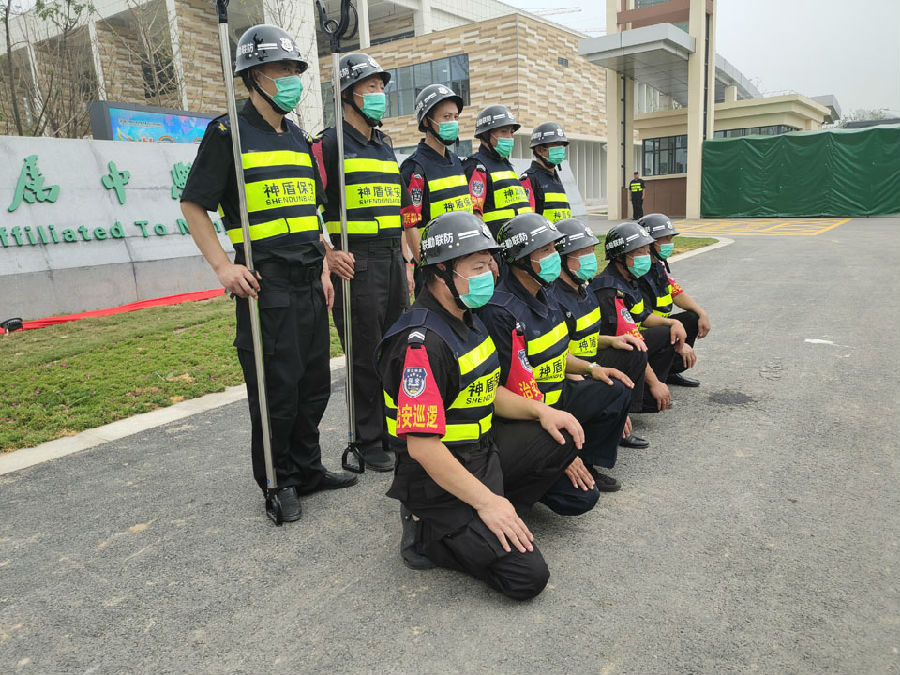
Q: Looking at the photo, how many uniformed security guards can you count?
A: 11